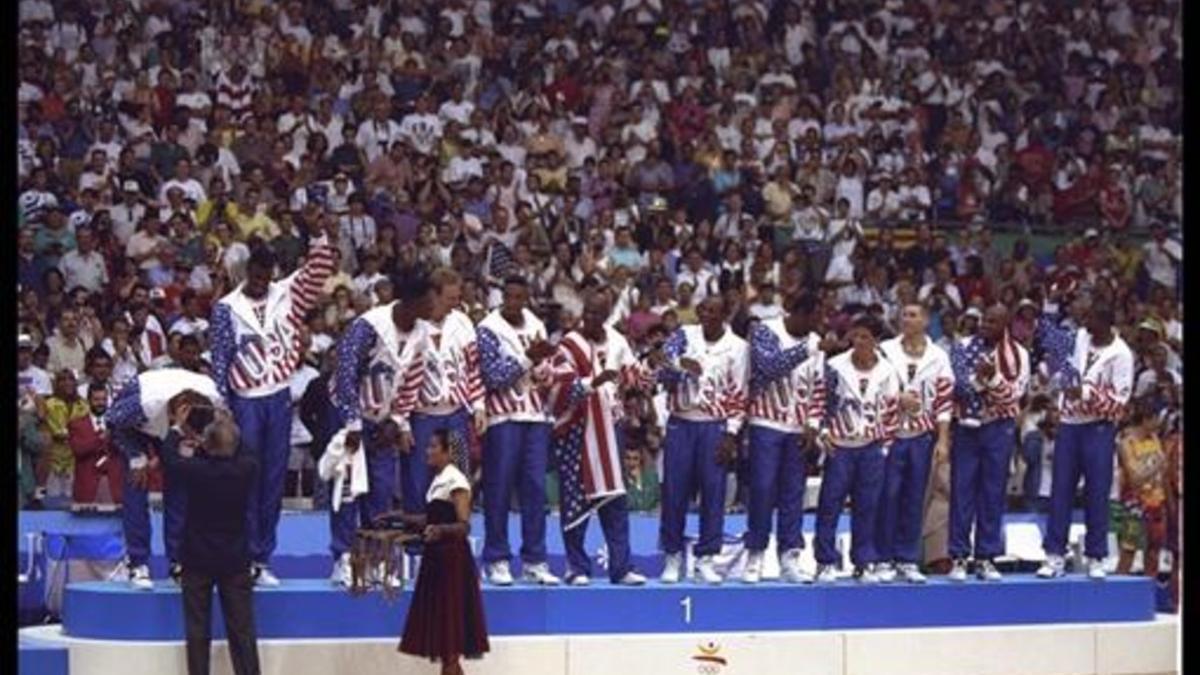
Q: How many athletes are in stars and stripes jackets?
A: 12